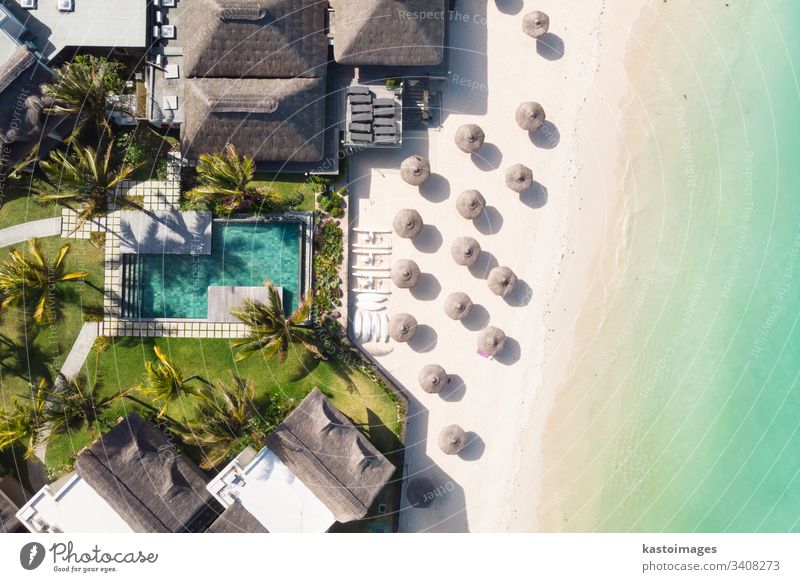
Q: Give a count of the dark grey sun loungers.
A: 11